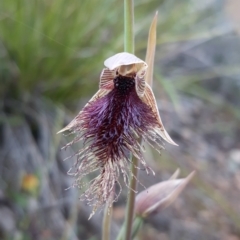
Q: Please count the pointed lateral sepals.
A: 2